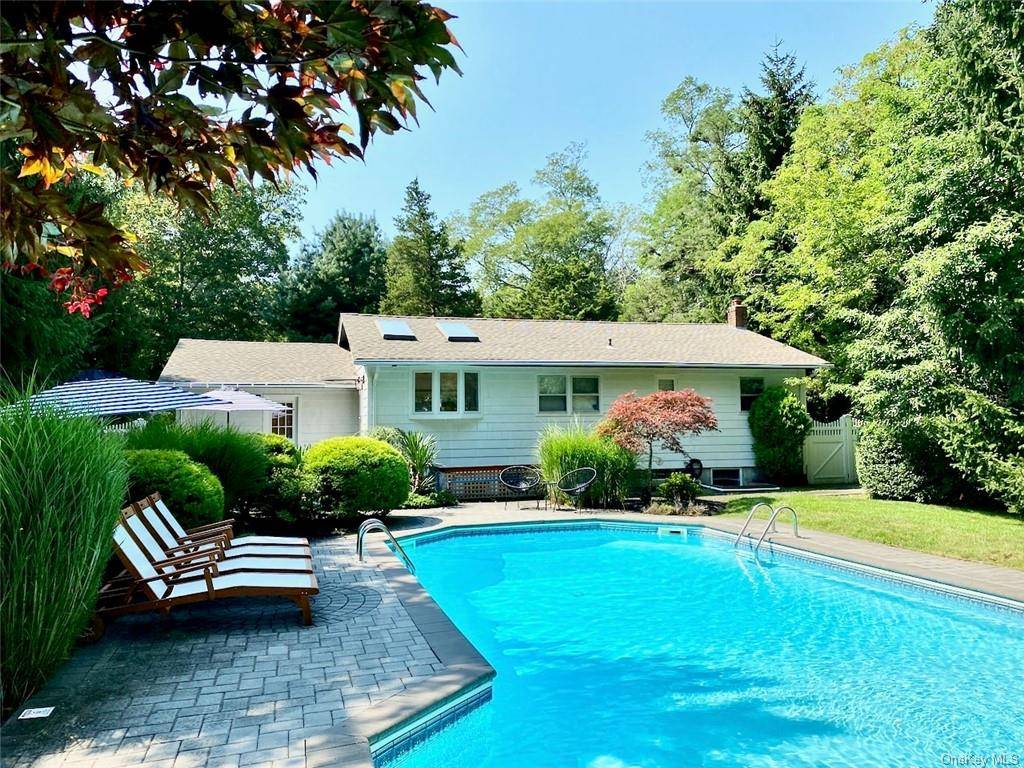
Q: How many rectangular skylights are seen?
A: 2